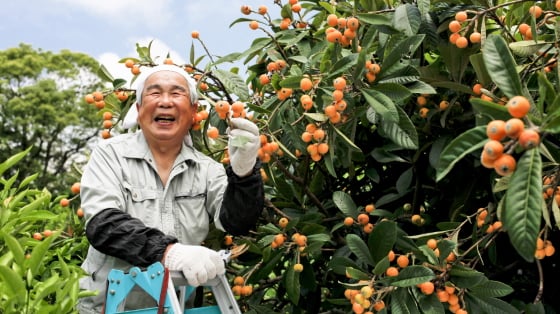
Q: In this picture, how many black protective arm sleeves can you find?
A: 2